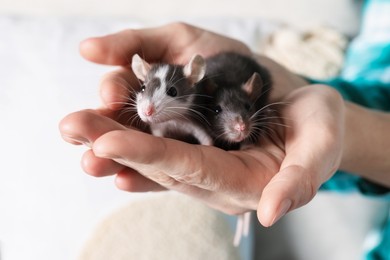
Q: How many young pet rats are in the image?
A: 2